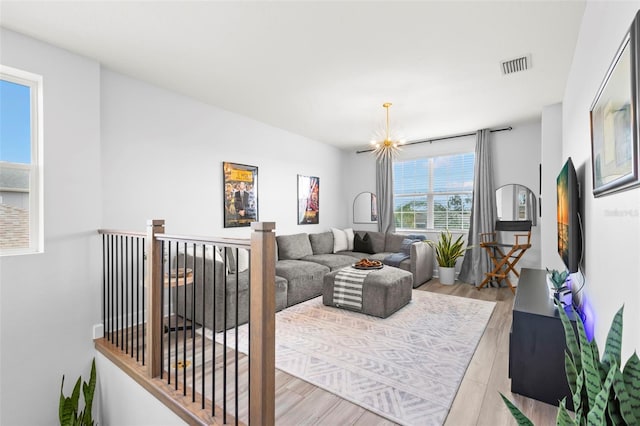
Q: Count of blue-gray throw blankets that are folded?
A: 1